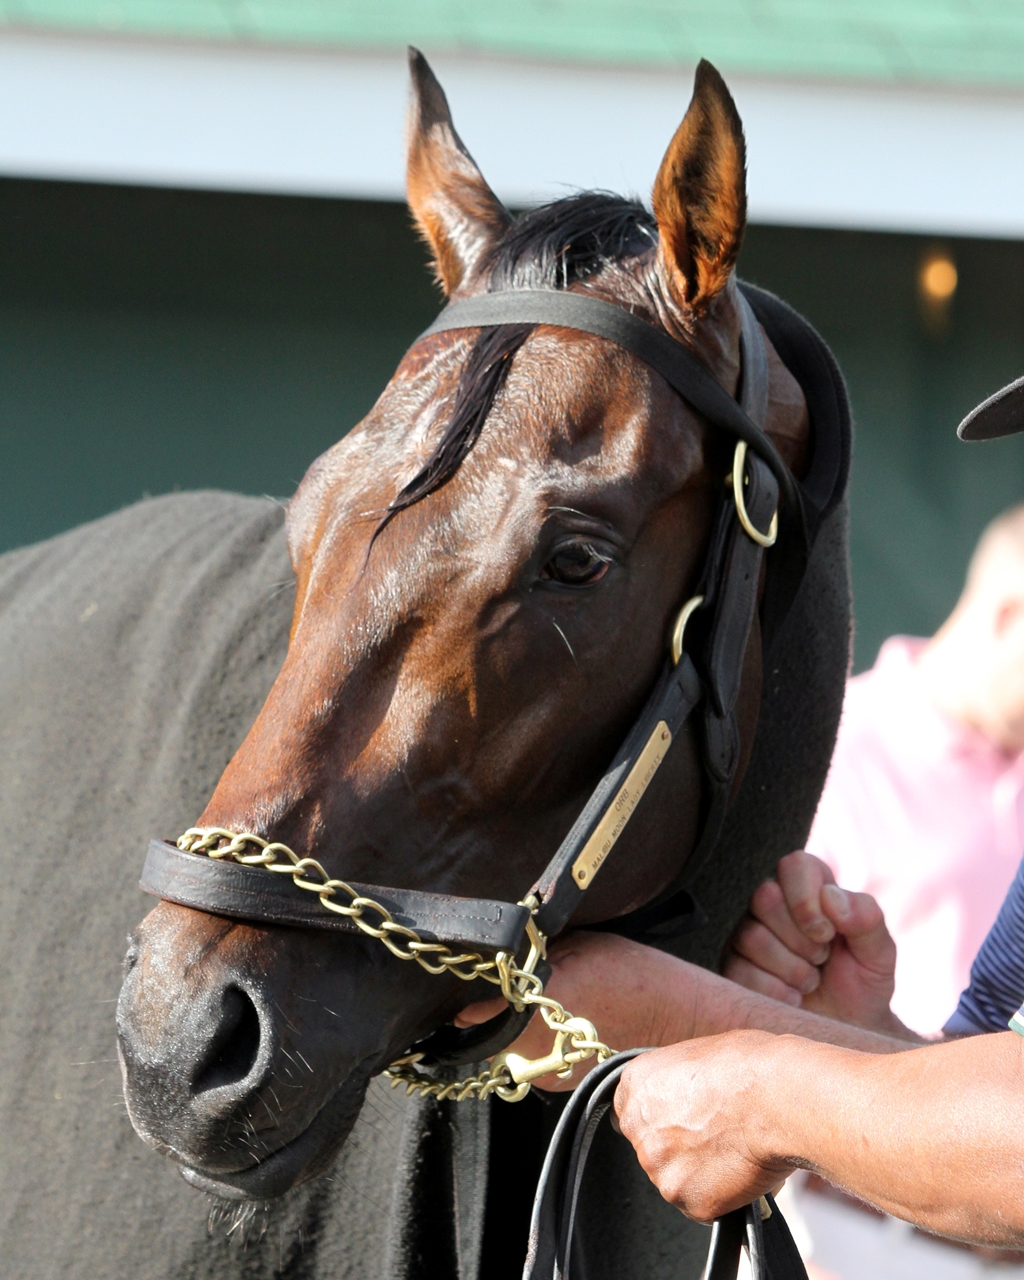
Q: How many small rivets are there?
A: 2